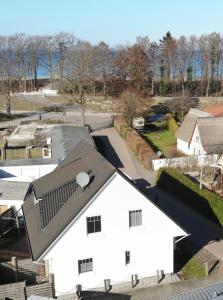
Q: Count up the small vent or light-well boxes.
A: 4